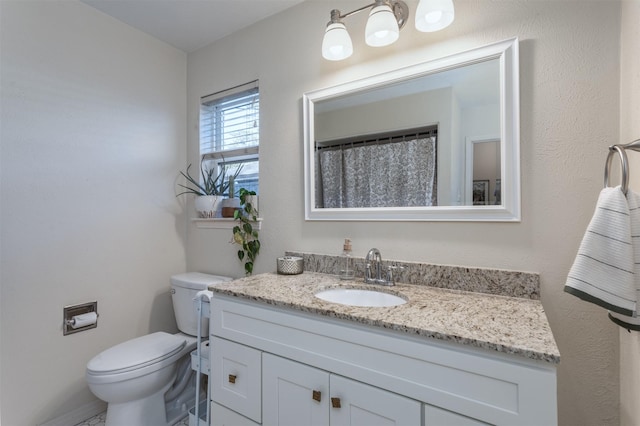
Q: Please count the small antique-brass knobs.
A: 3